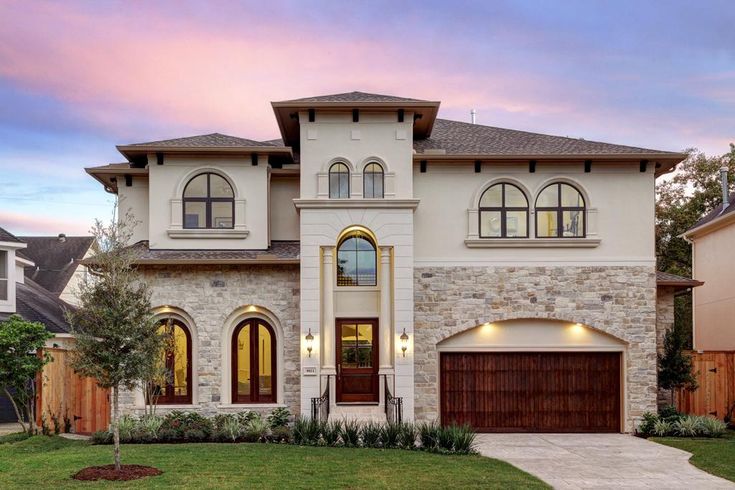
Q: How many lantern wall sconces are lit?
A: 2